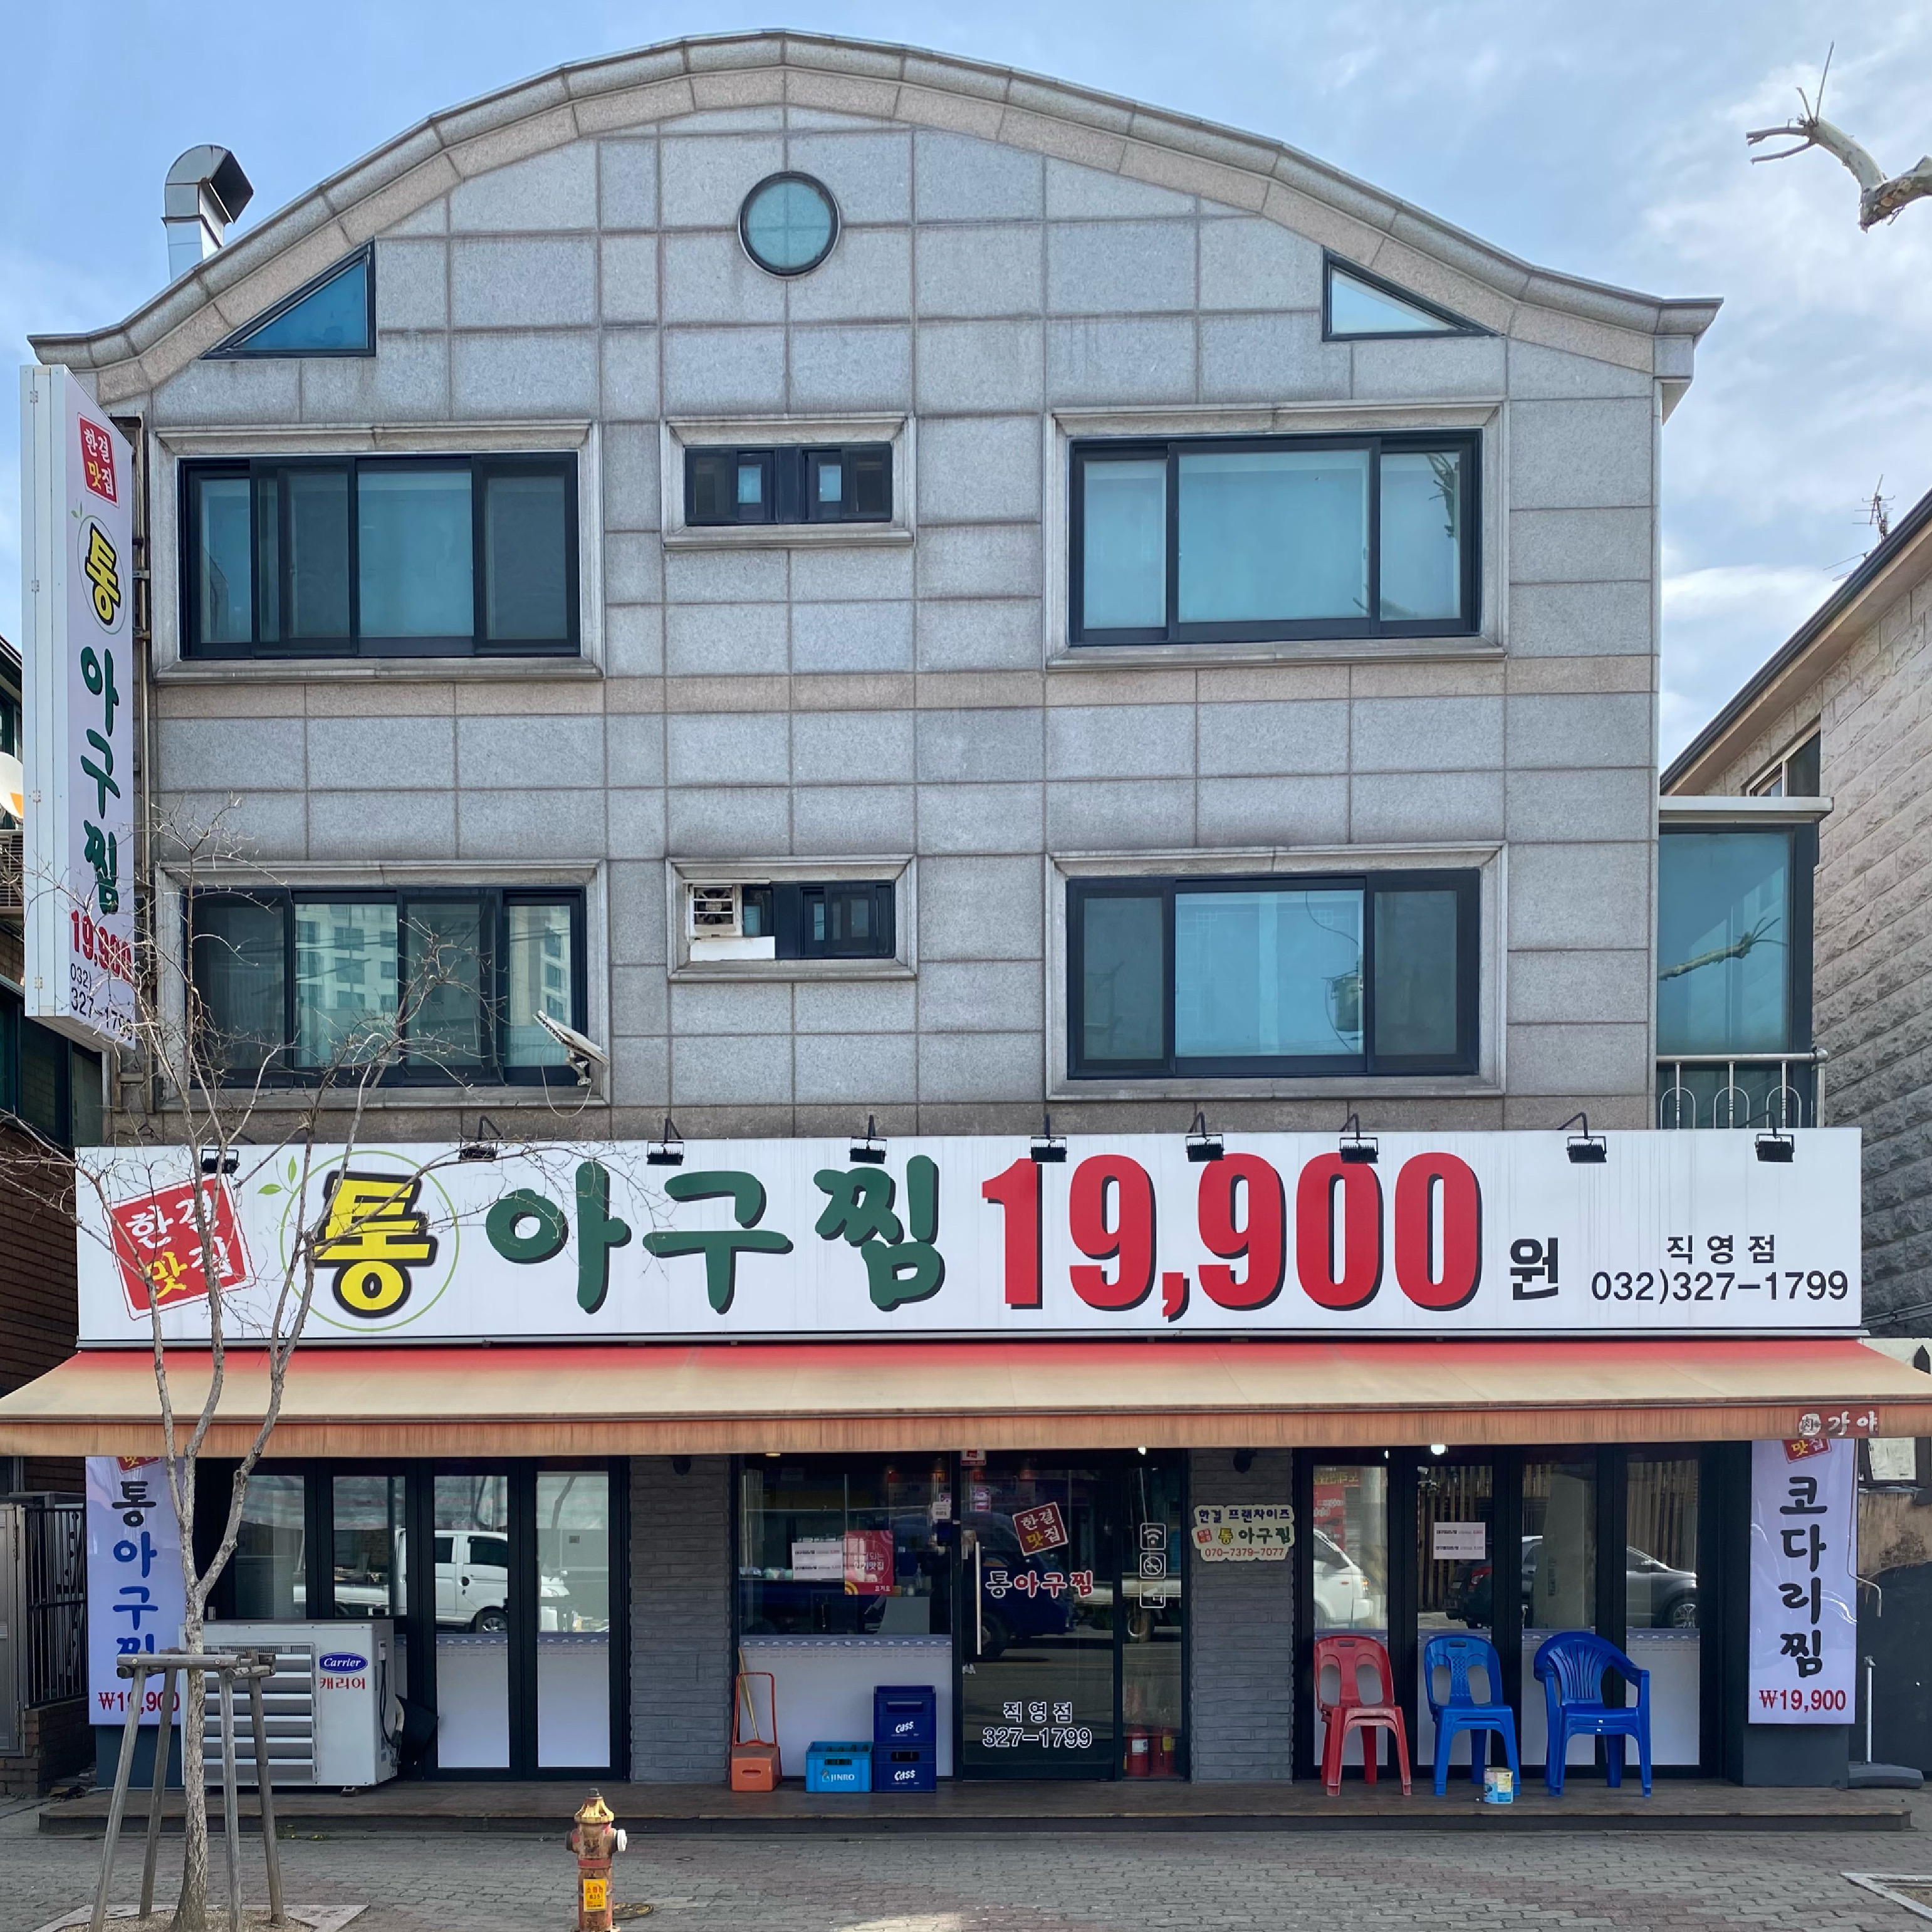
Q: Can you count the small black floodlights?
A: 9